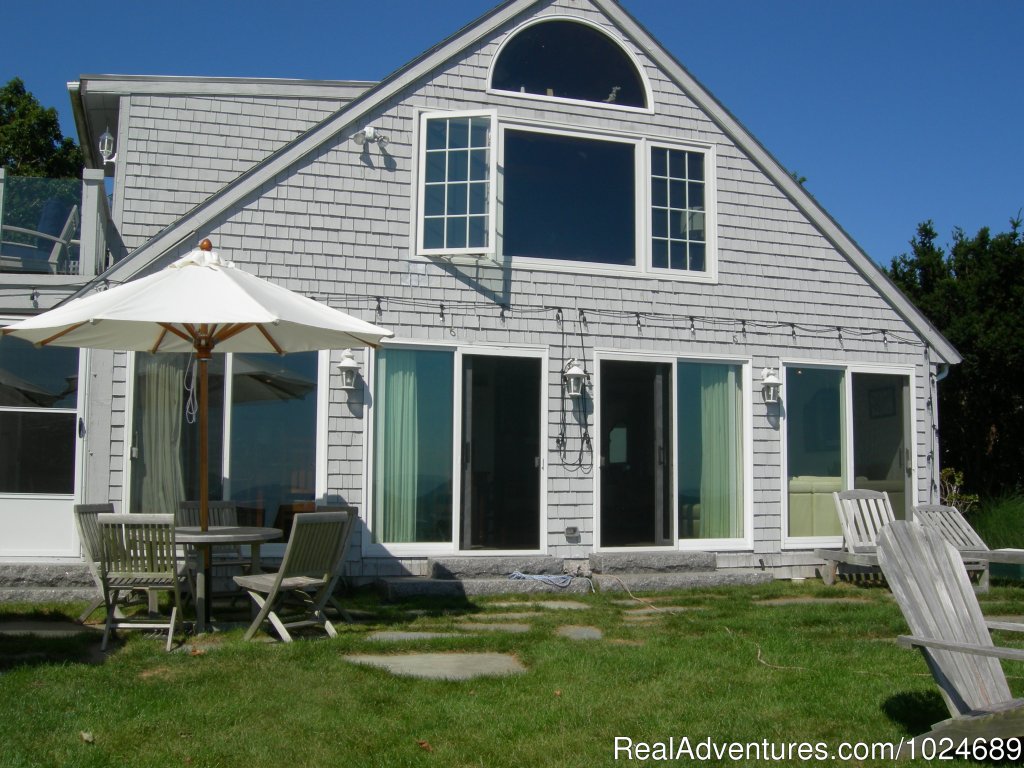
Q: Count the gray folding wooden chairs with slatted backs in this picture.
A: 5